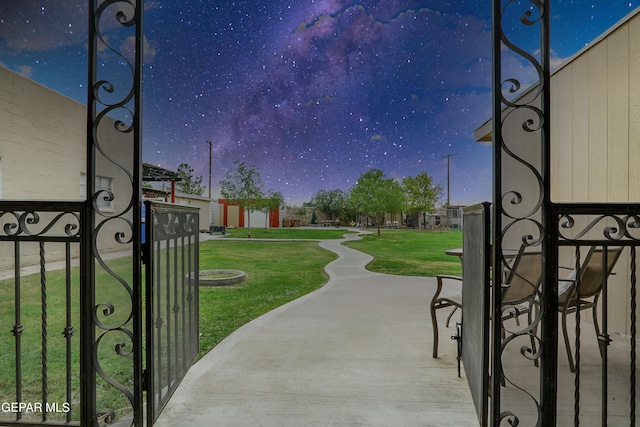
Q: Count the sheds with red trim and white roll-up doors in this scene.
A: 1